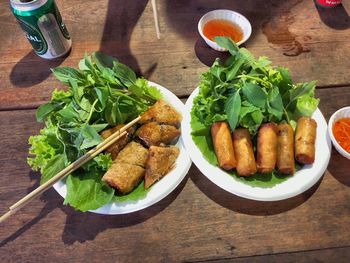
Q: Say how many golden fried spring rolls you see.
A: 5